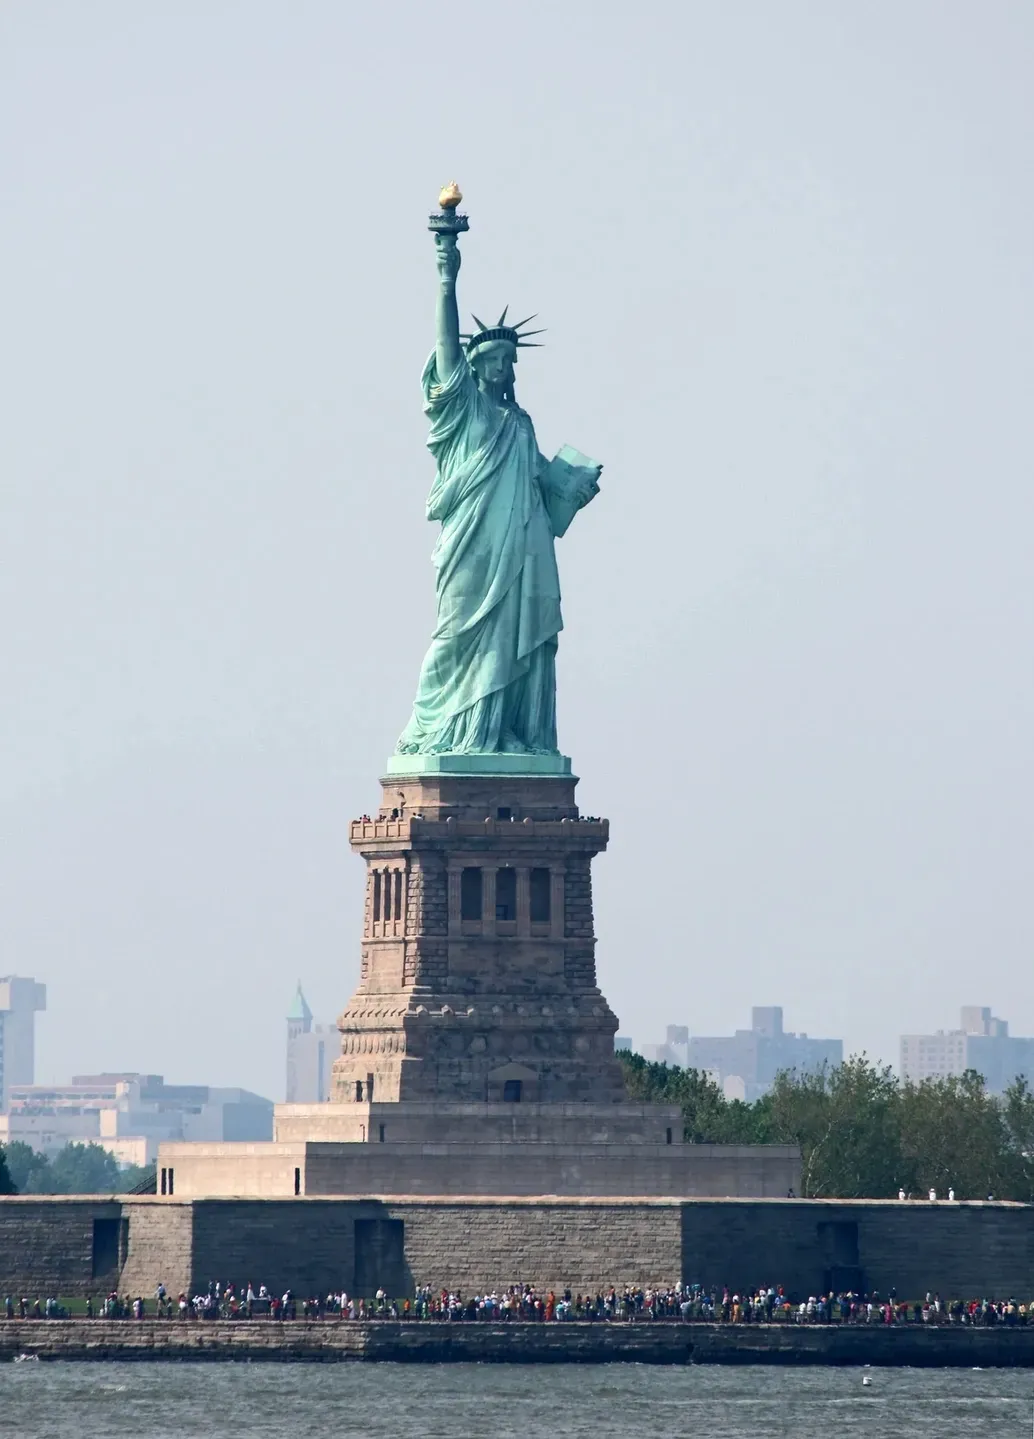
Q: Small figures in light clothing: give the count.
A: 3